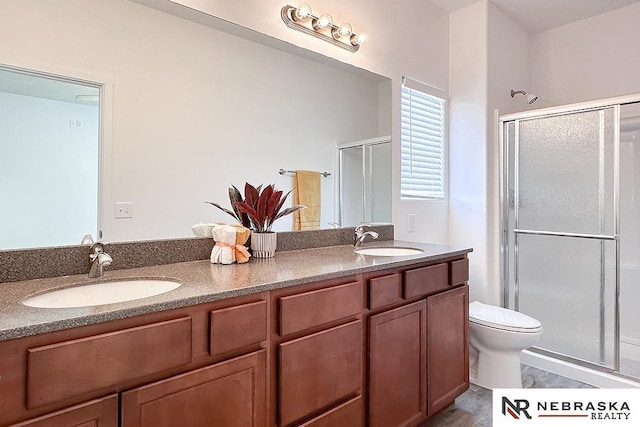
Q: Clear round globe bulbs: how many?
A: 4